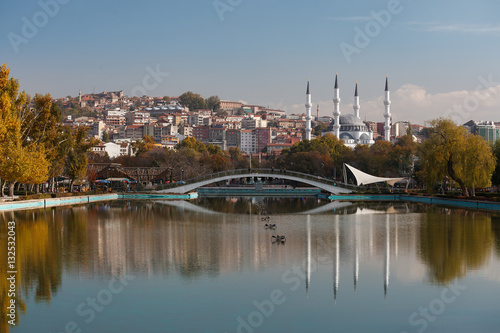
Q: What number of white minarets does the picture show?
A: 4